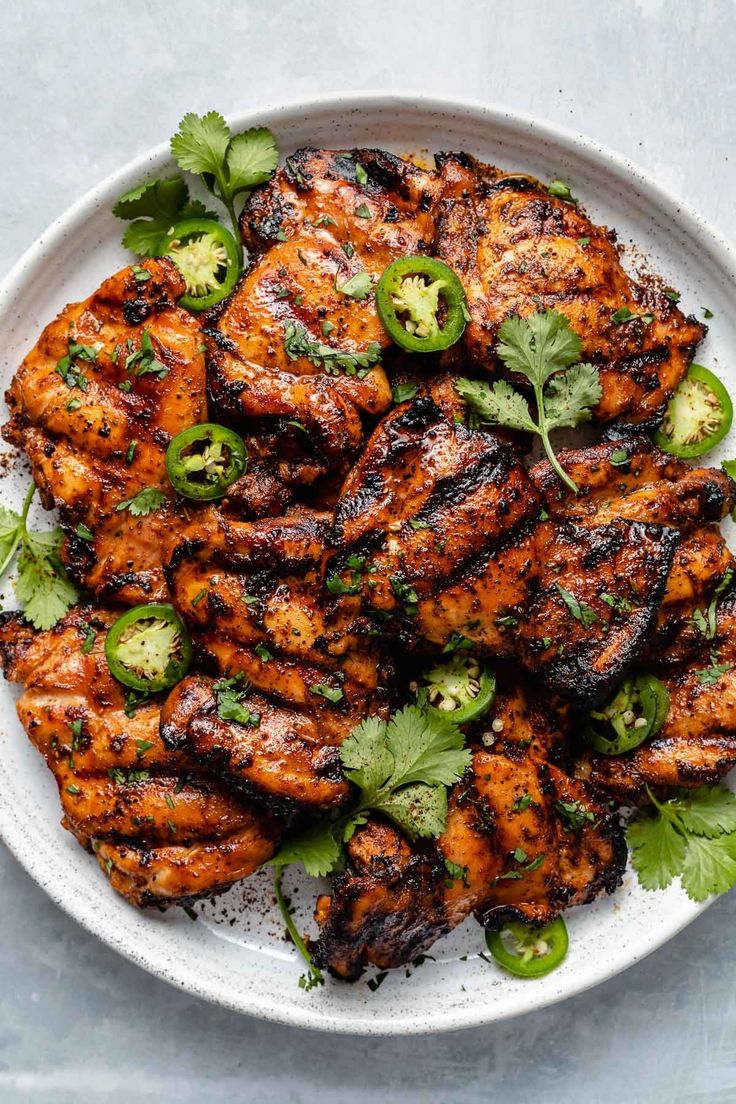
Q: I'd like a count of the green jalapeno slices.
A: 8